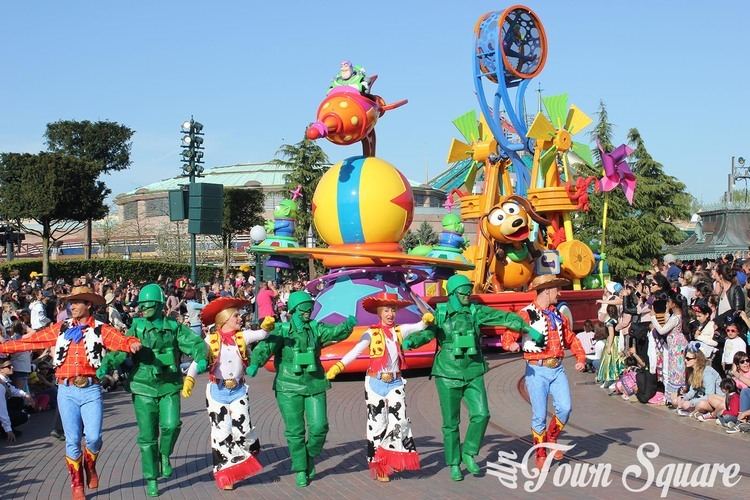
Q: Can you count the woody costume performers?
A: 2